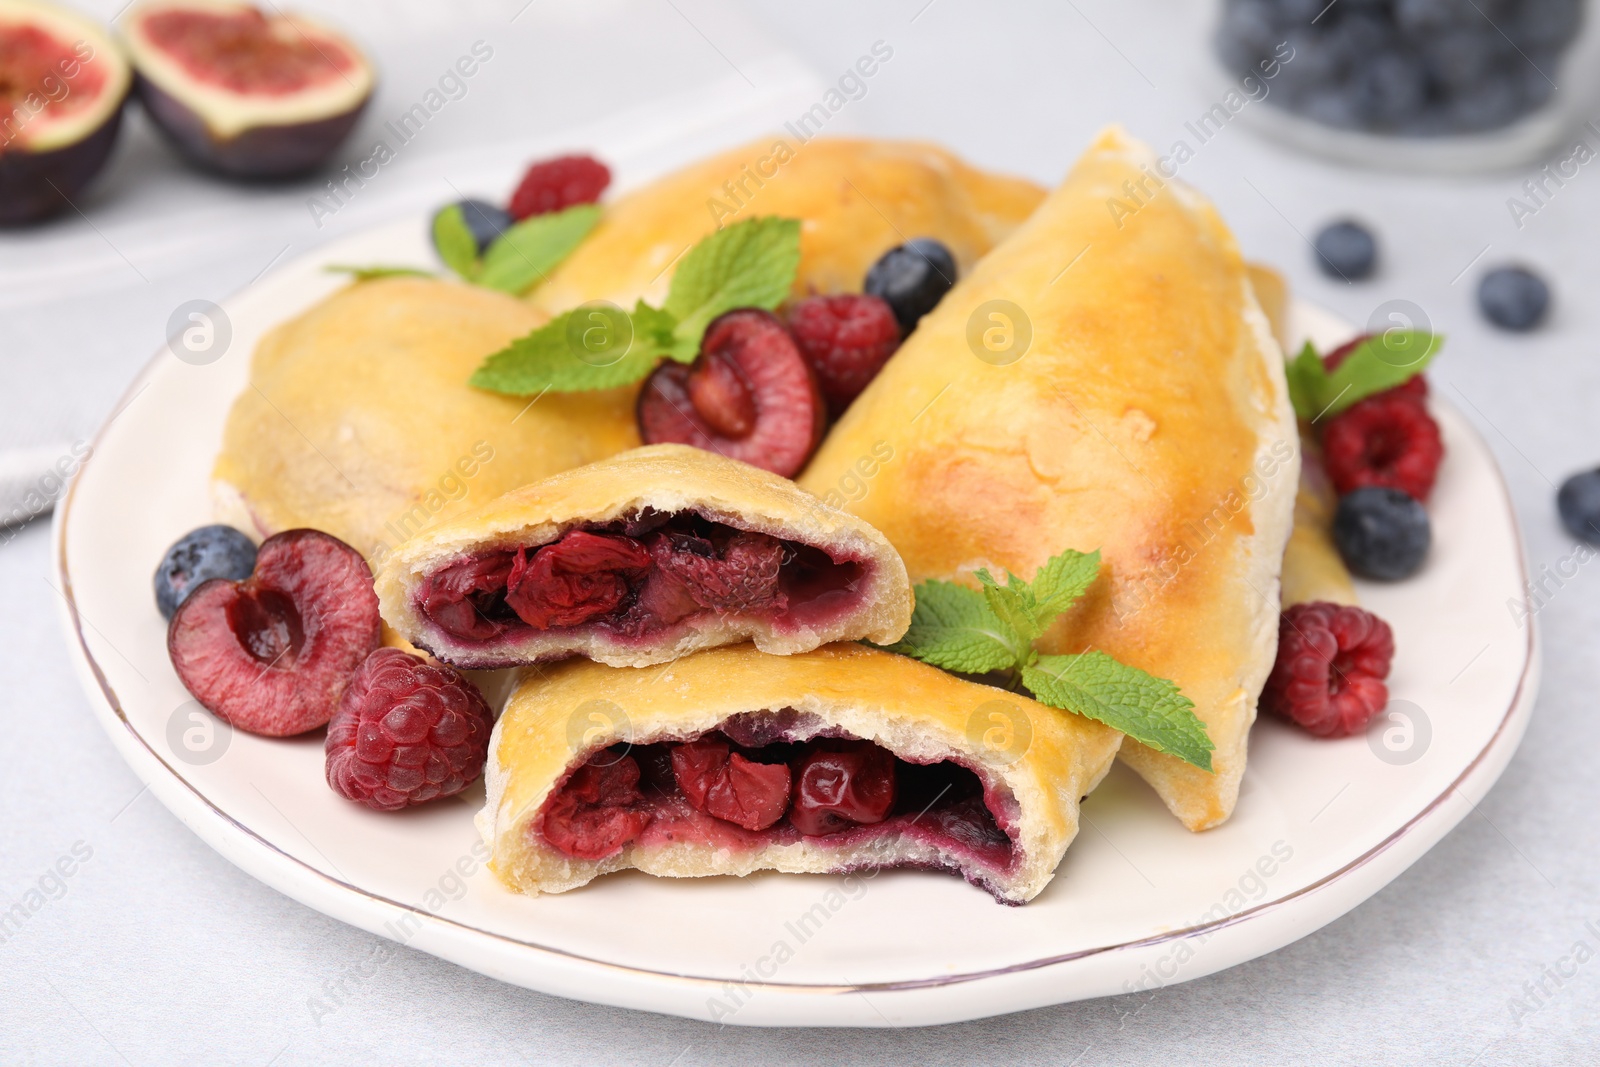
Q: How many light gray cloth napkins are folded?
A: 1